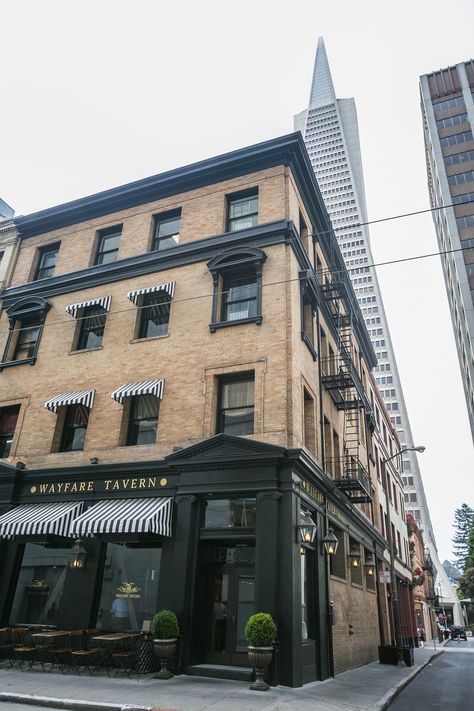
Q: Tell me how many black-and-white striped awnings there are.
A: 6